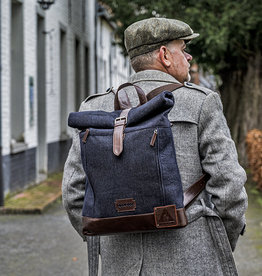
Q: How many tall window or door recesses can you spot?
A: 5